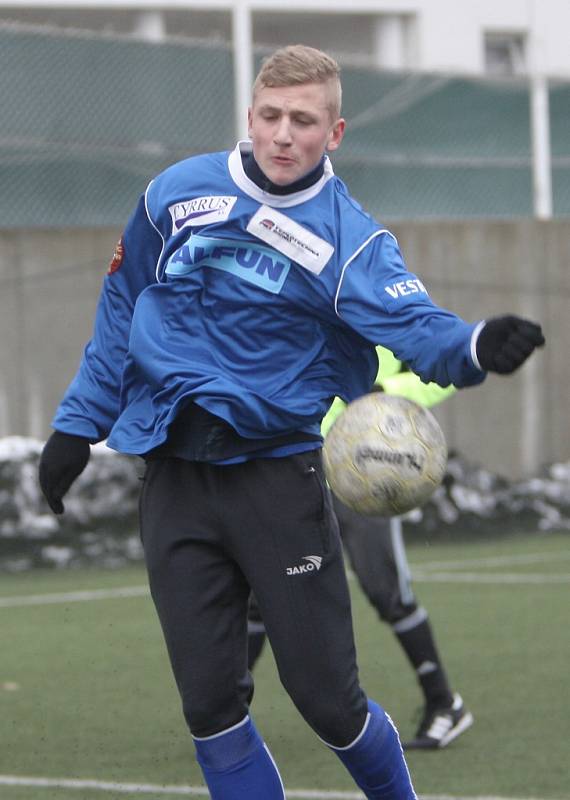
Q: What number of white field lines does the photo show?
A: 3